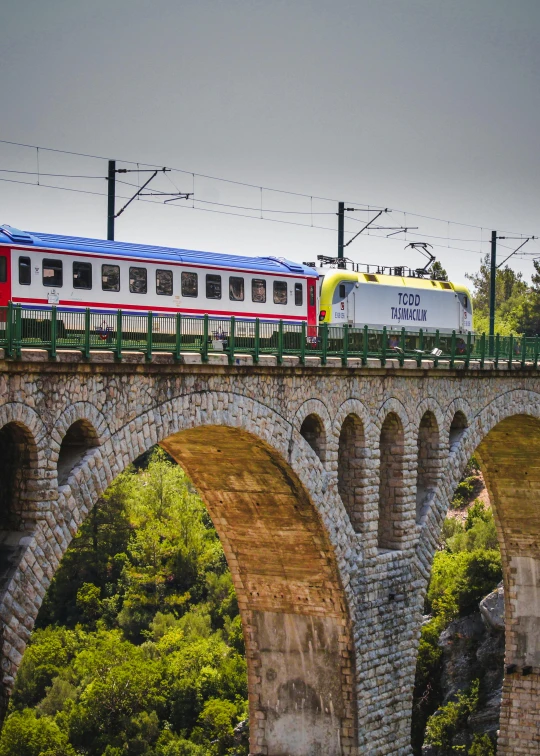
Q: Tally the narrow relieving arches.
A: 7